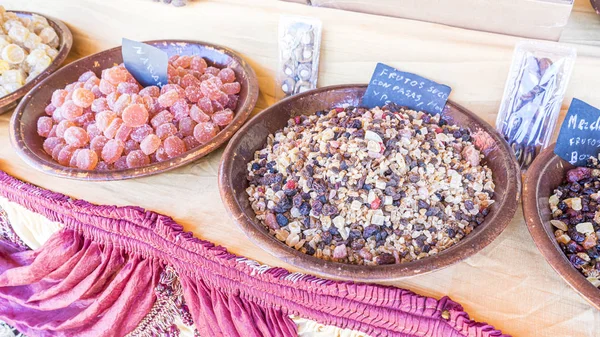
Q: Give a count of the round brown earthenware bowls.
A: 4